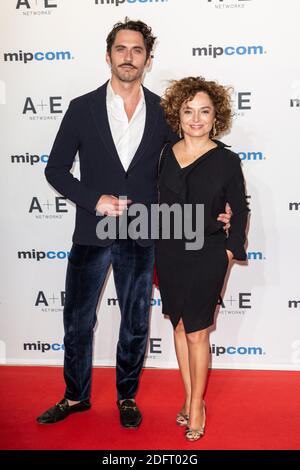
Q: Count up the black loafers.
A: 2